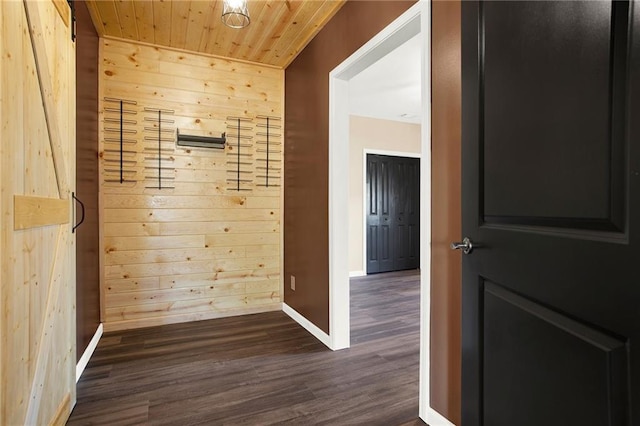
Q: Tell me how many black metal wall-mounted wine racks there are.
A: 4